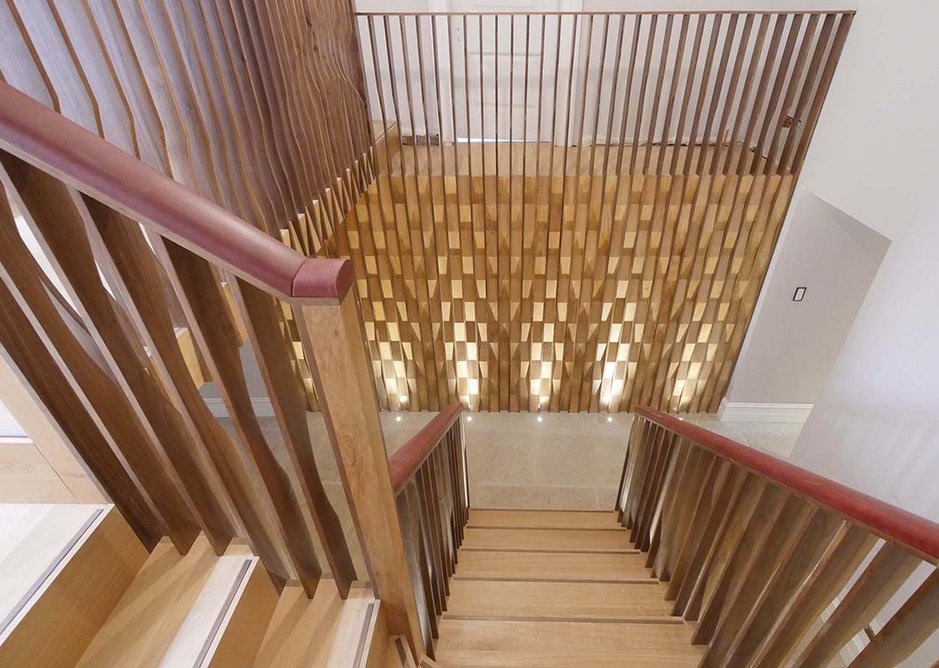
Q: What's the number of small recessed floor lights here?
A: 5